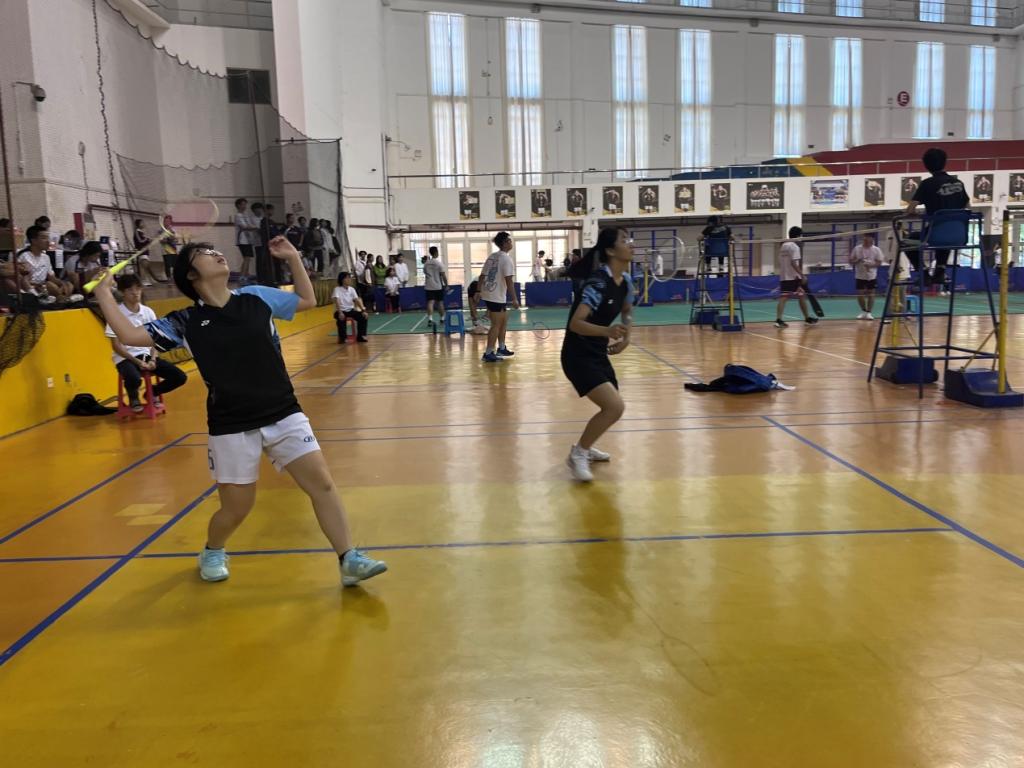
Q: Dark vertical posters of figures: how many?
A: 12